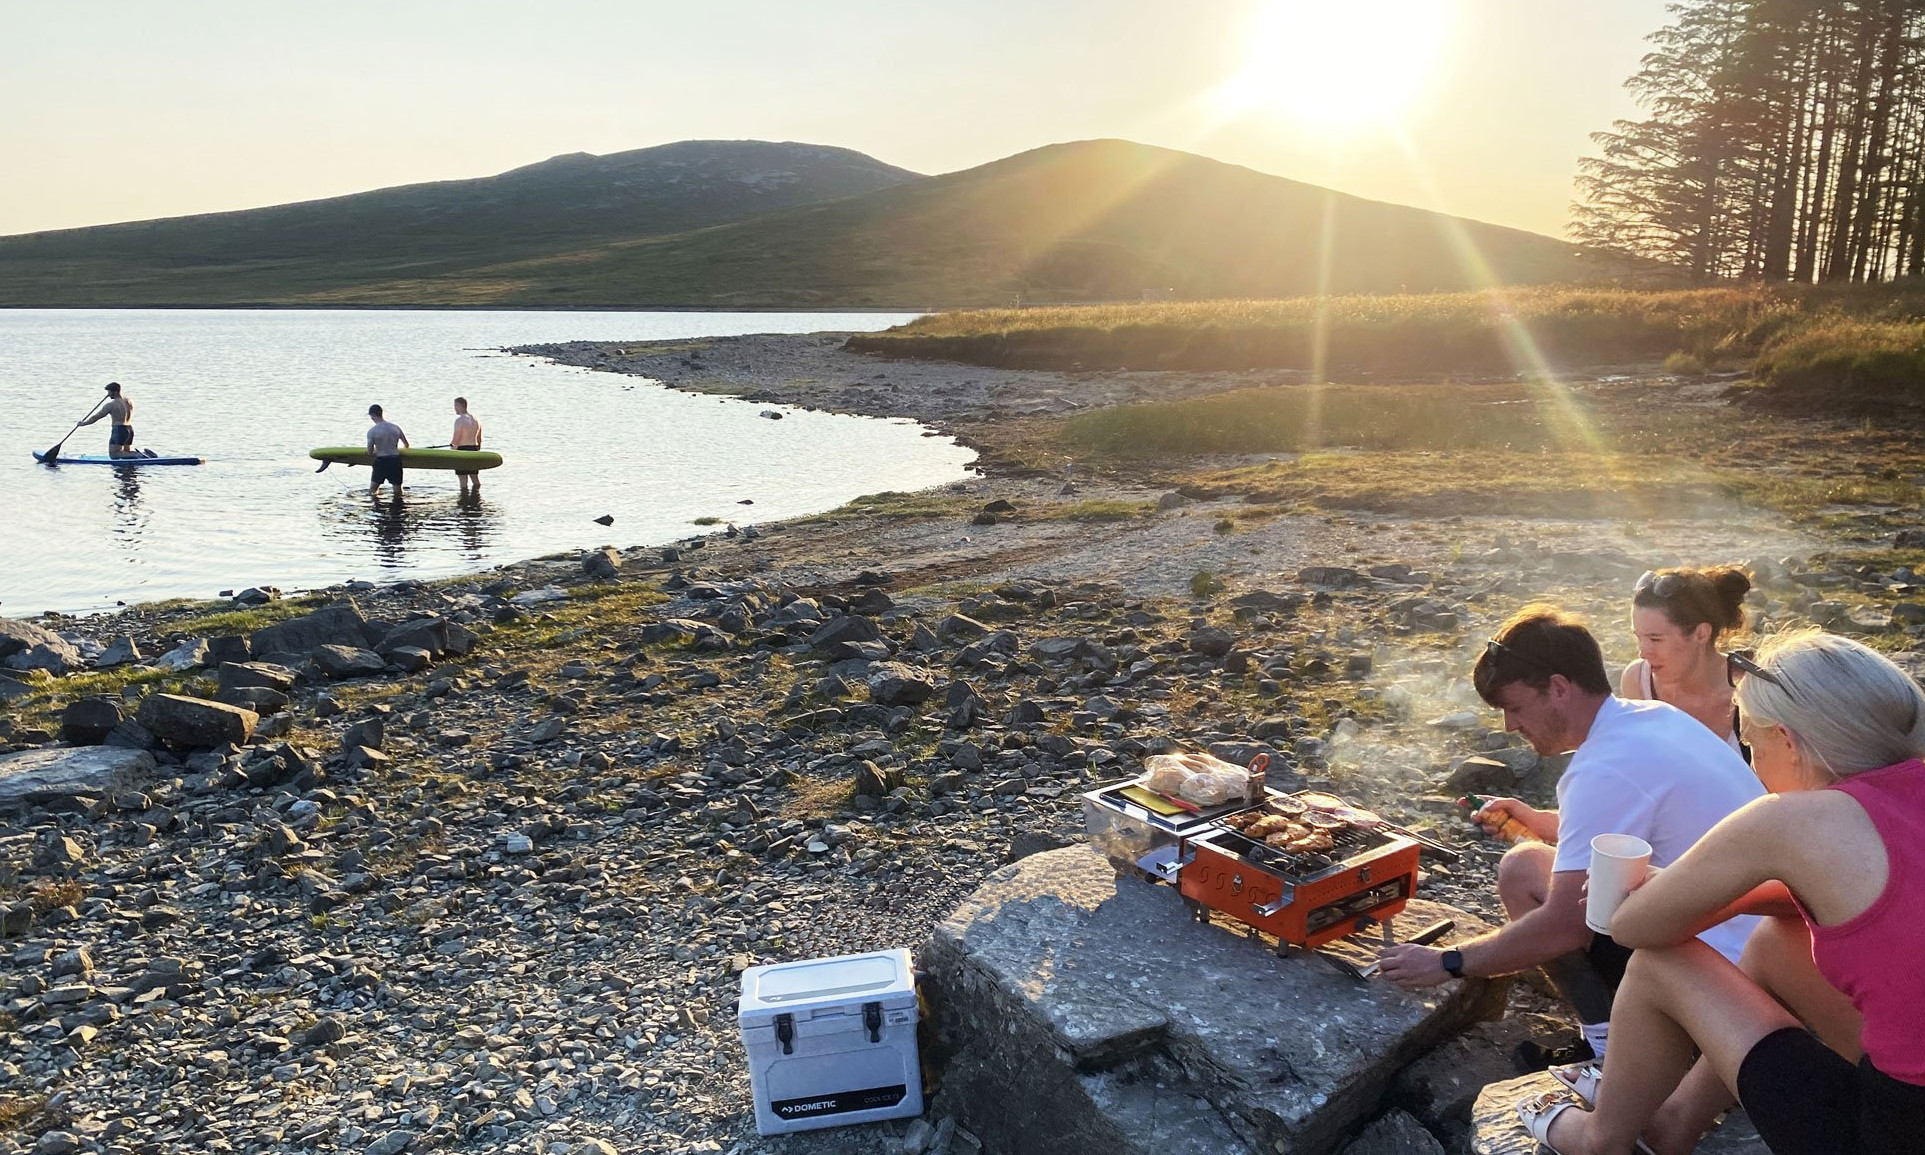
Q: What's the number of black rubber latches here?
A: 2